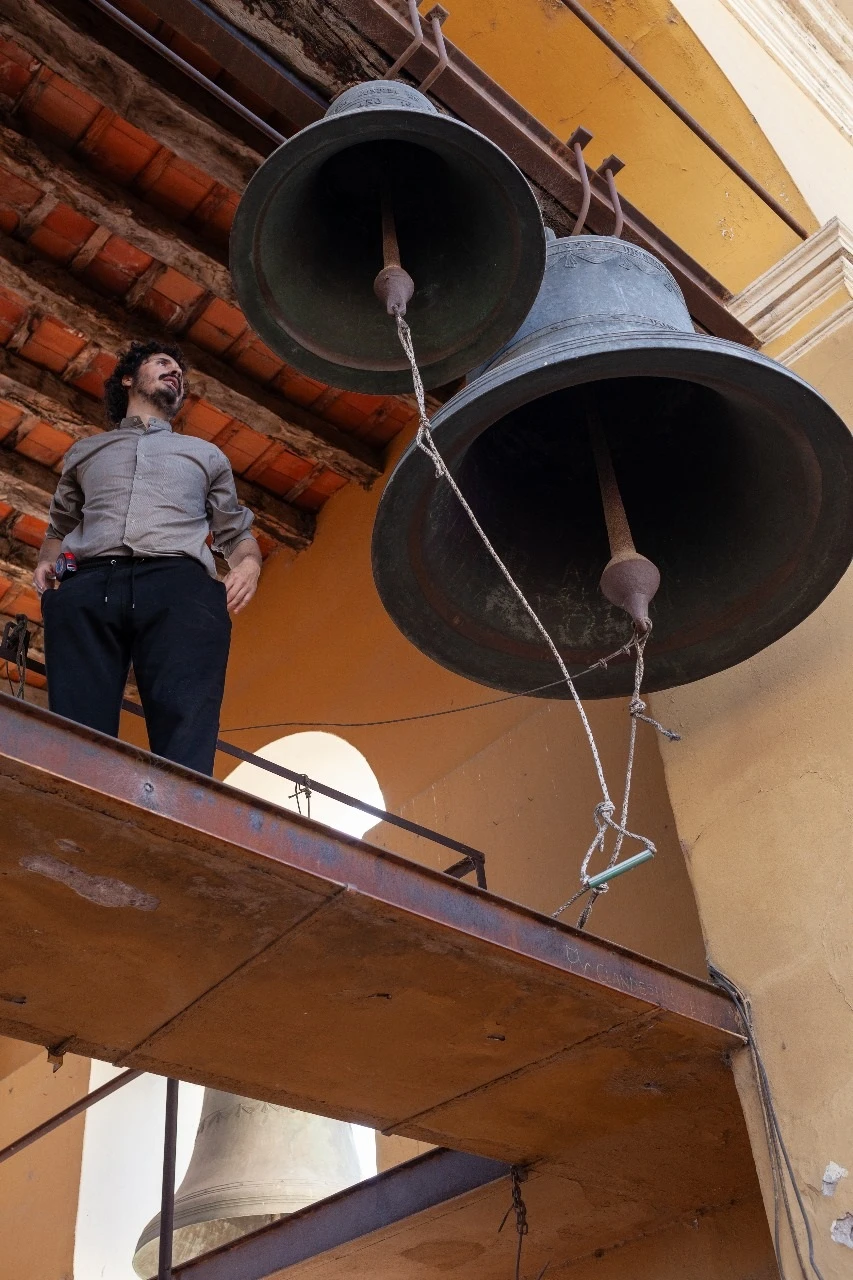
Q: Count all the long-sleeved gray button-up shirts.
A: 1